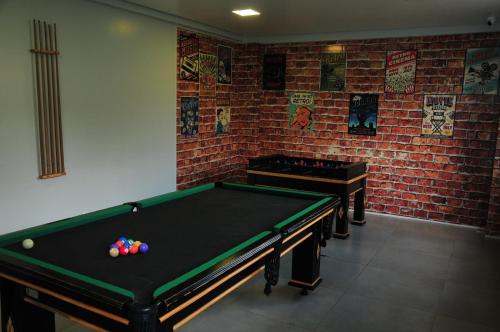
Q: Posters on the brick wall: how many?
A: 12